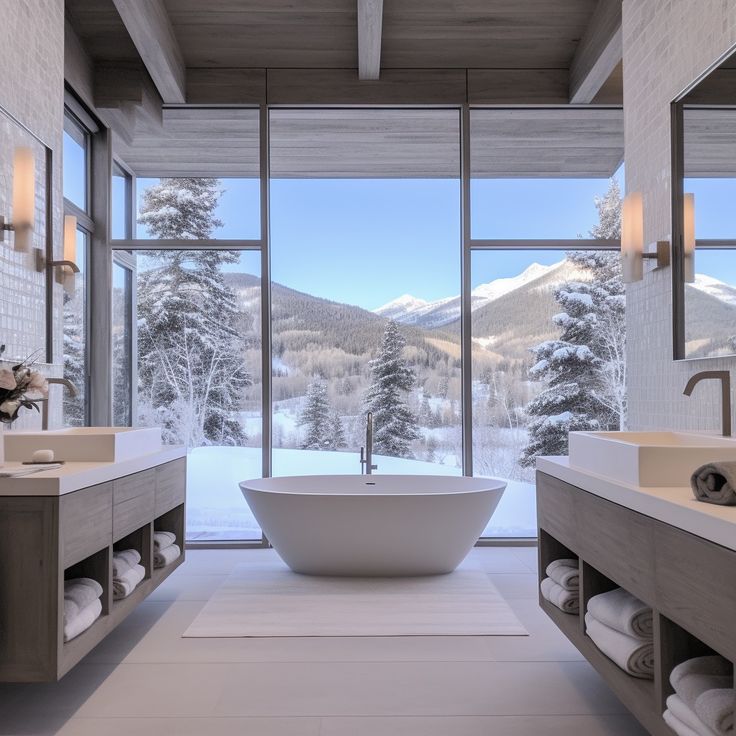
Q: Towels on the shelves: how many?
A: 12